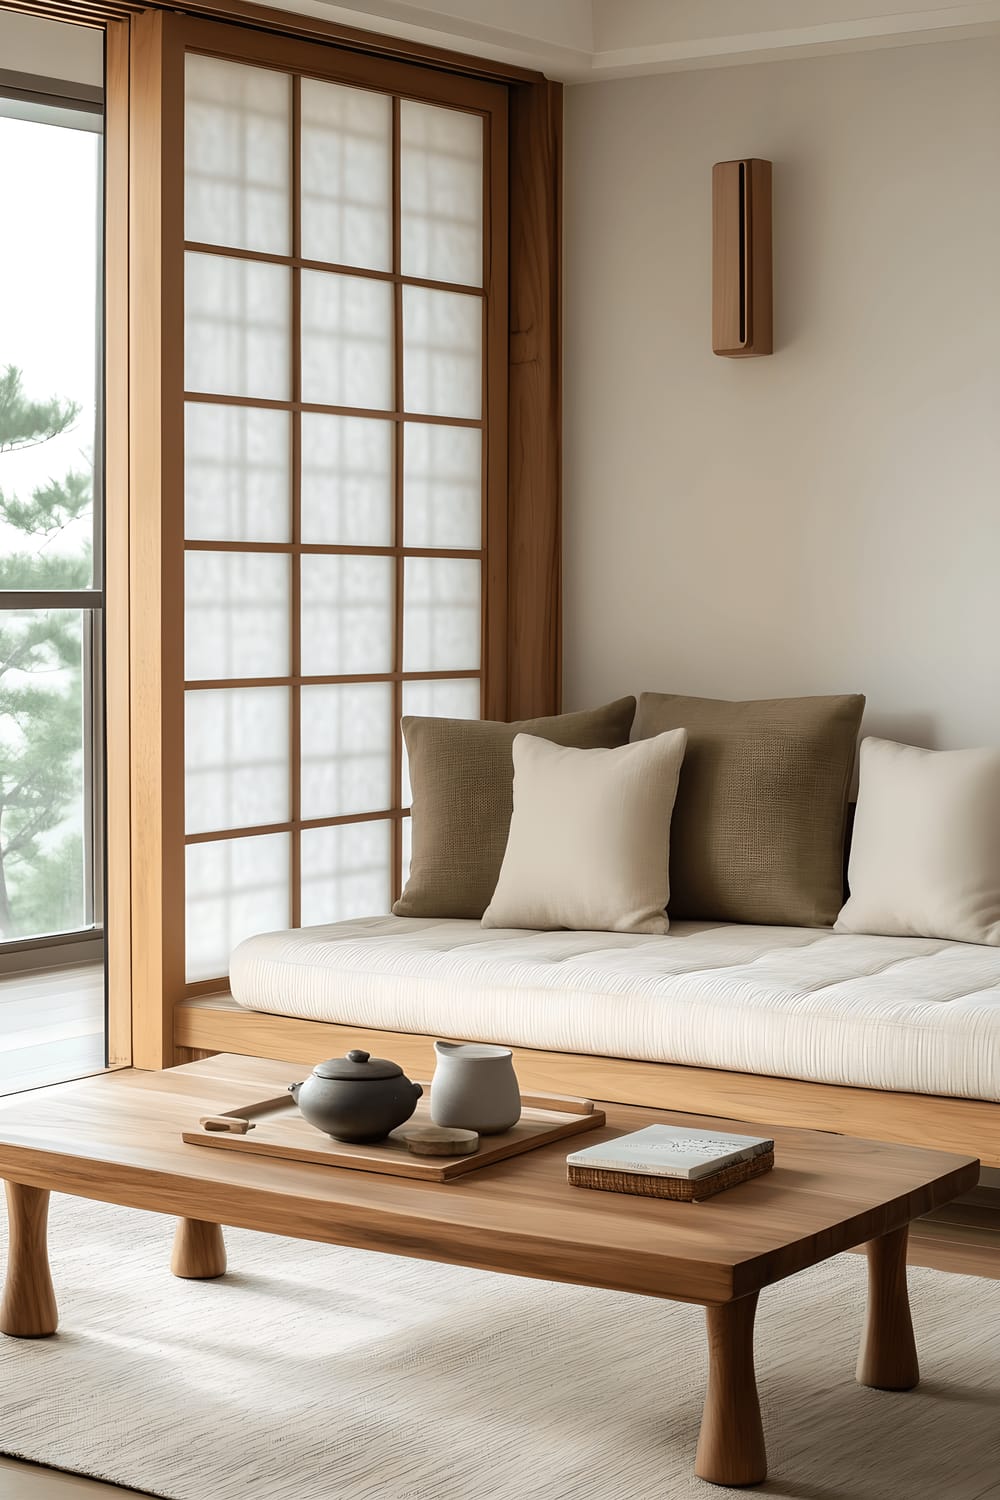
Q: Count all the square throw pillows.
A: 4